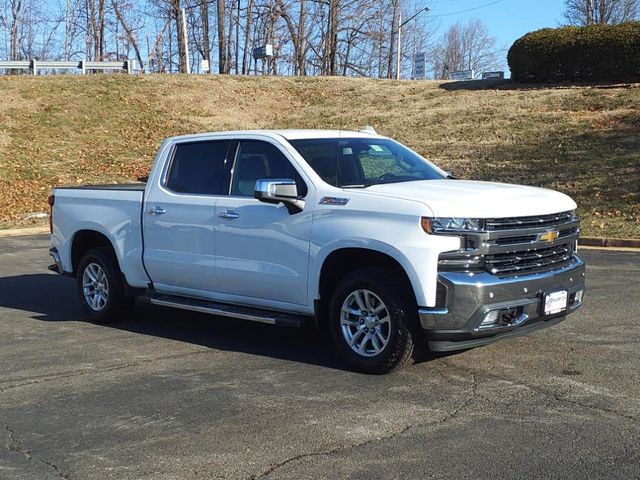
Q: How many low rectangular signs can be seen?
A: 2